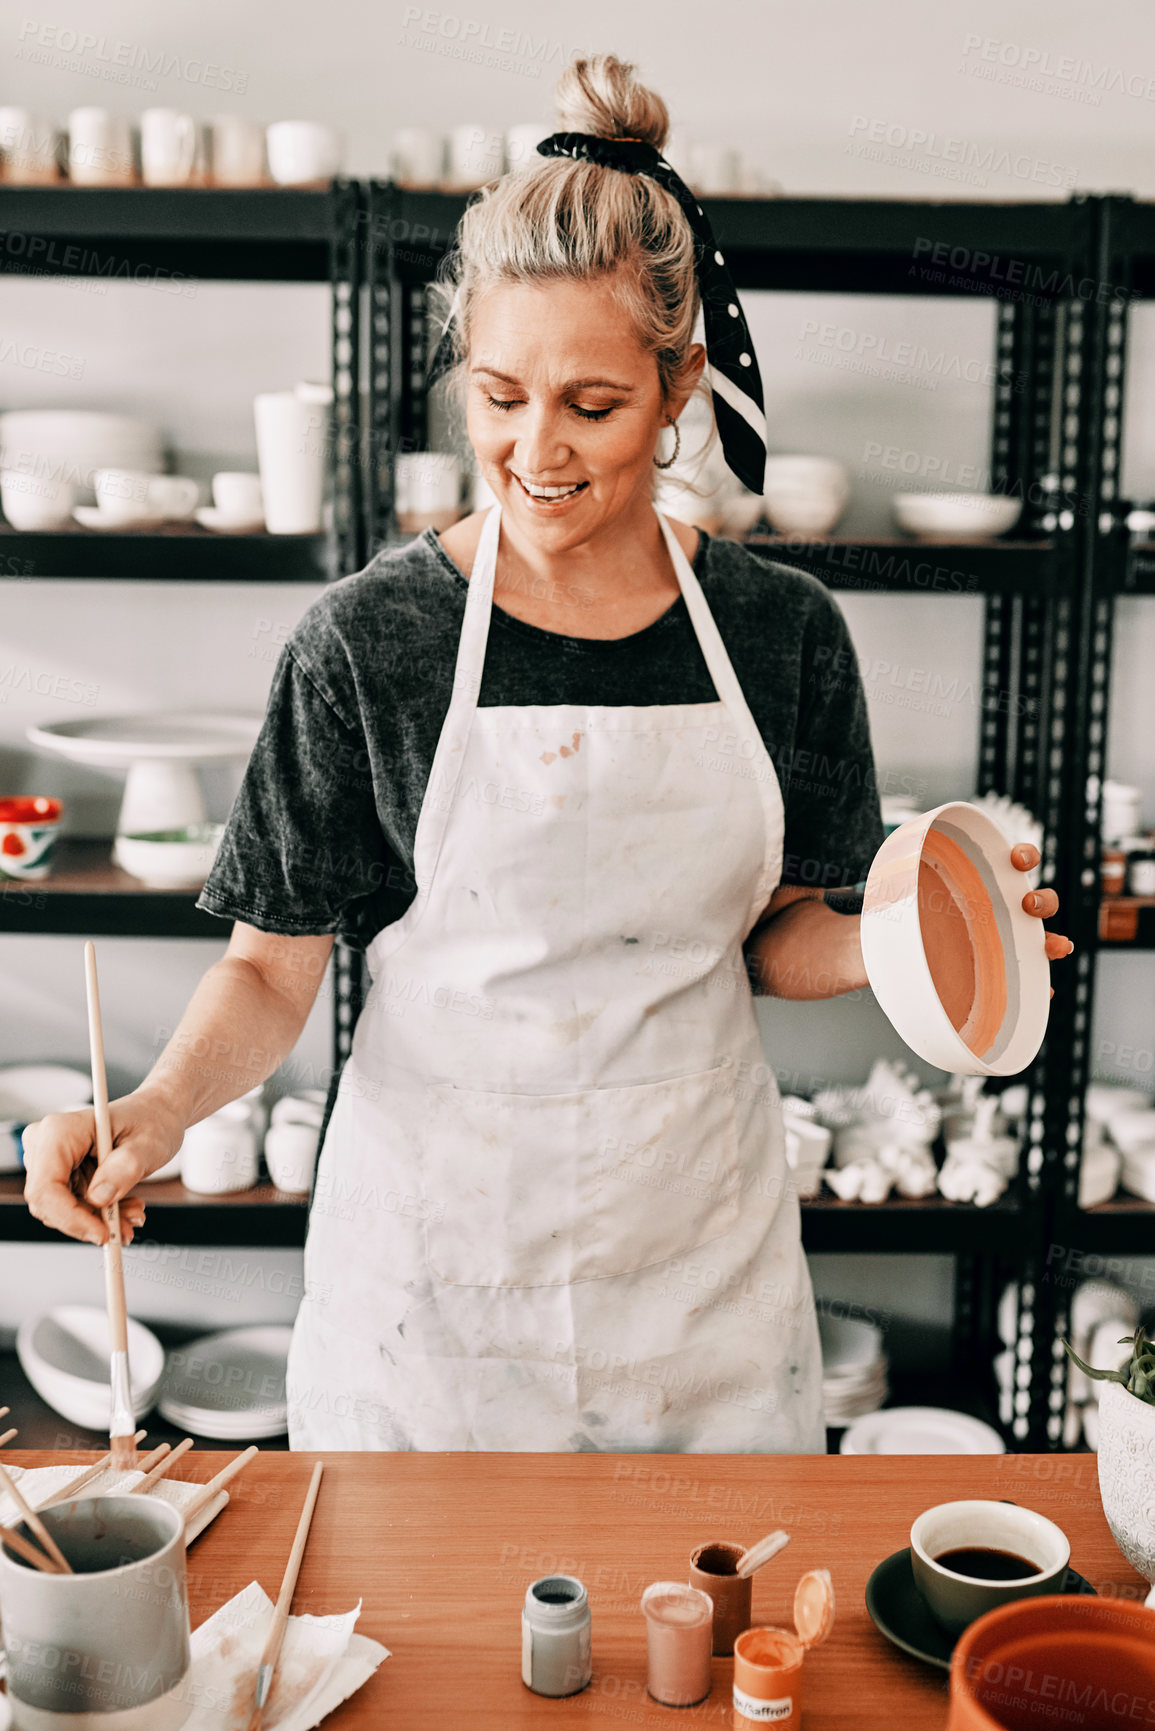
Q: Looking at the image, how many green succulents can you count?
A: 1